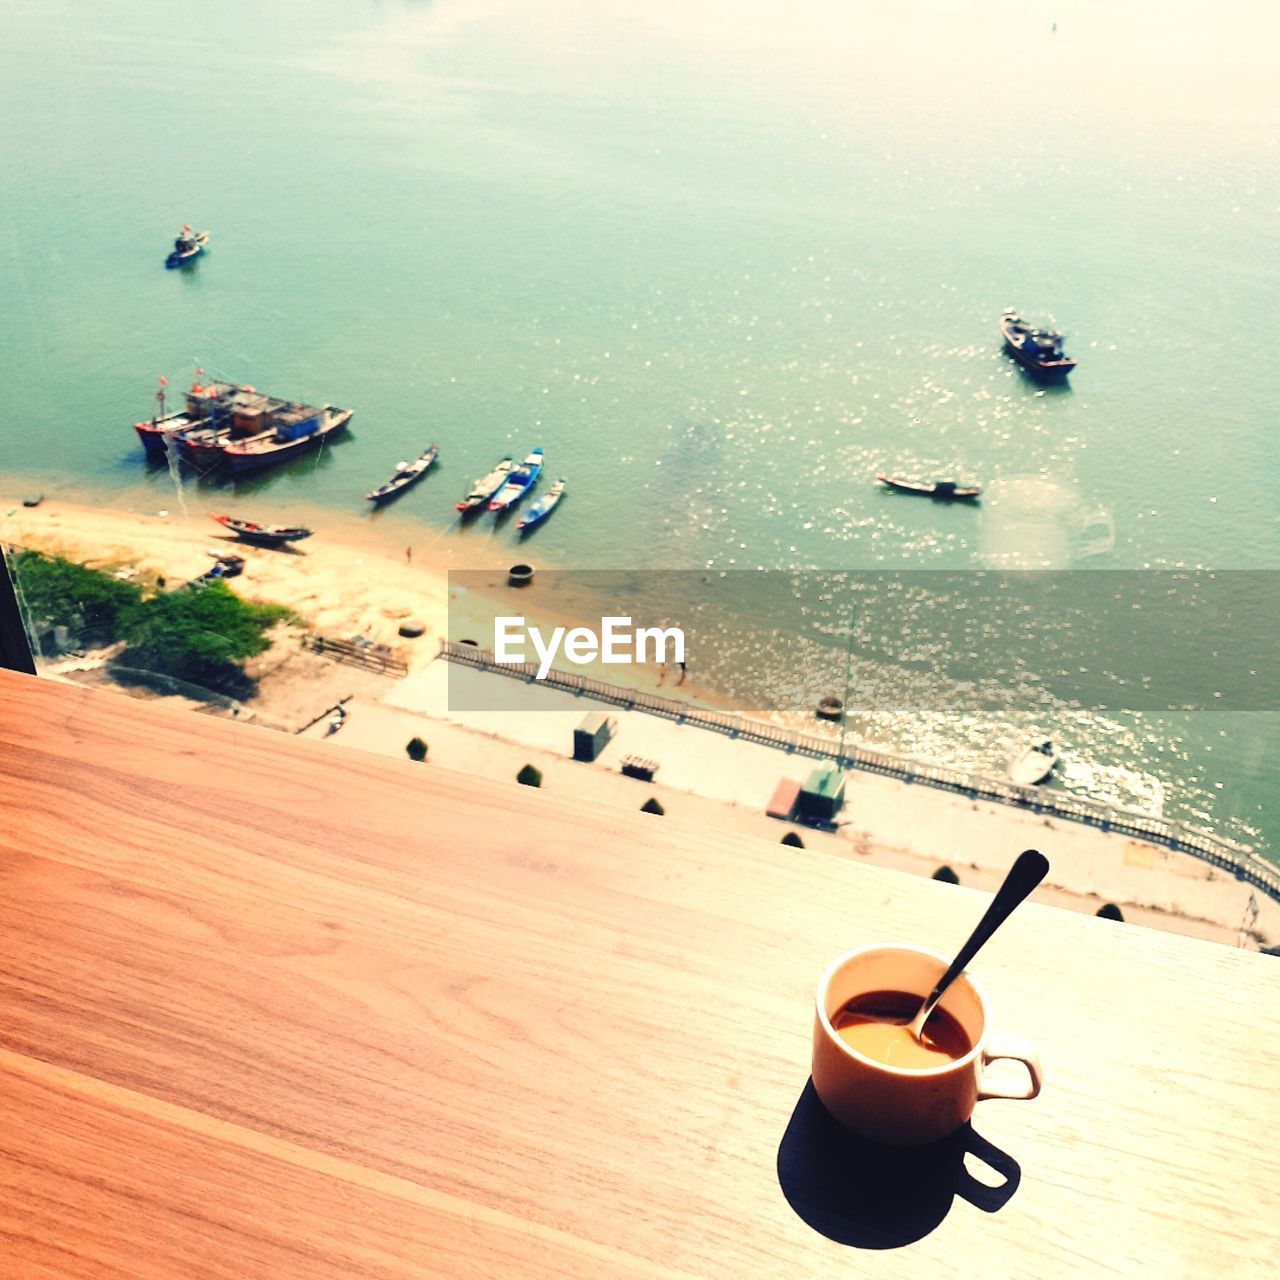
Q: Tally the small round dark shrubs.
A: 6